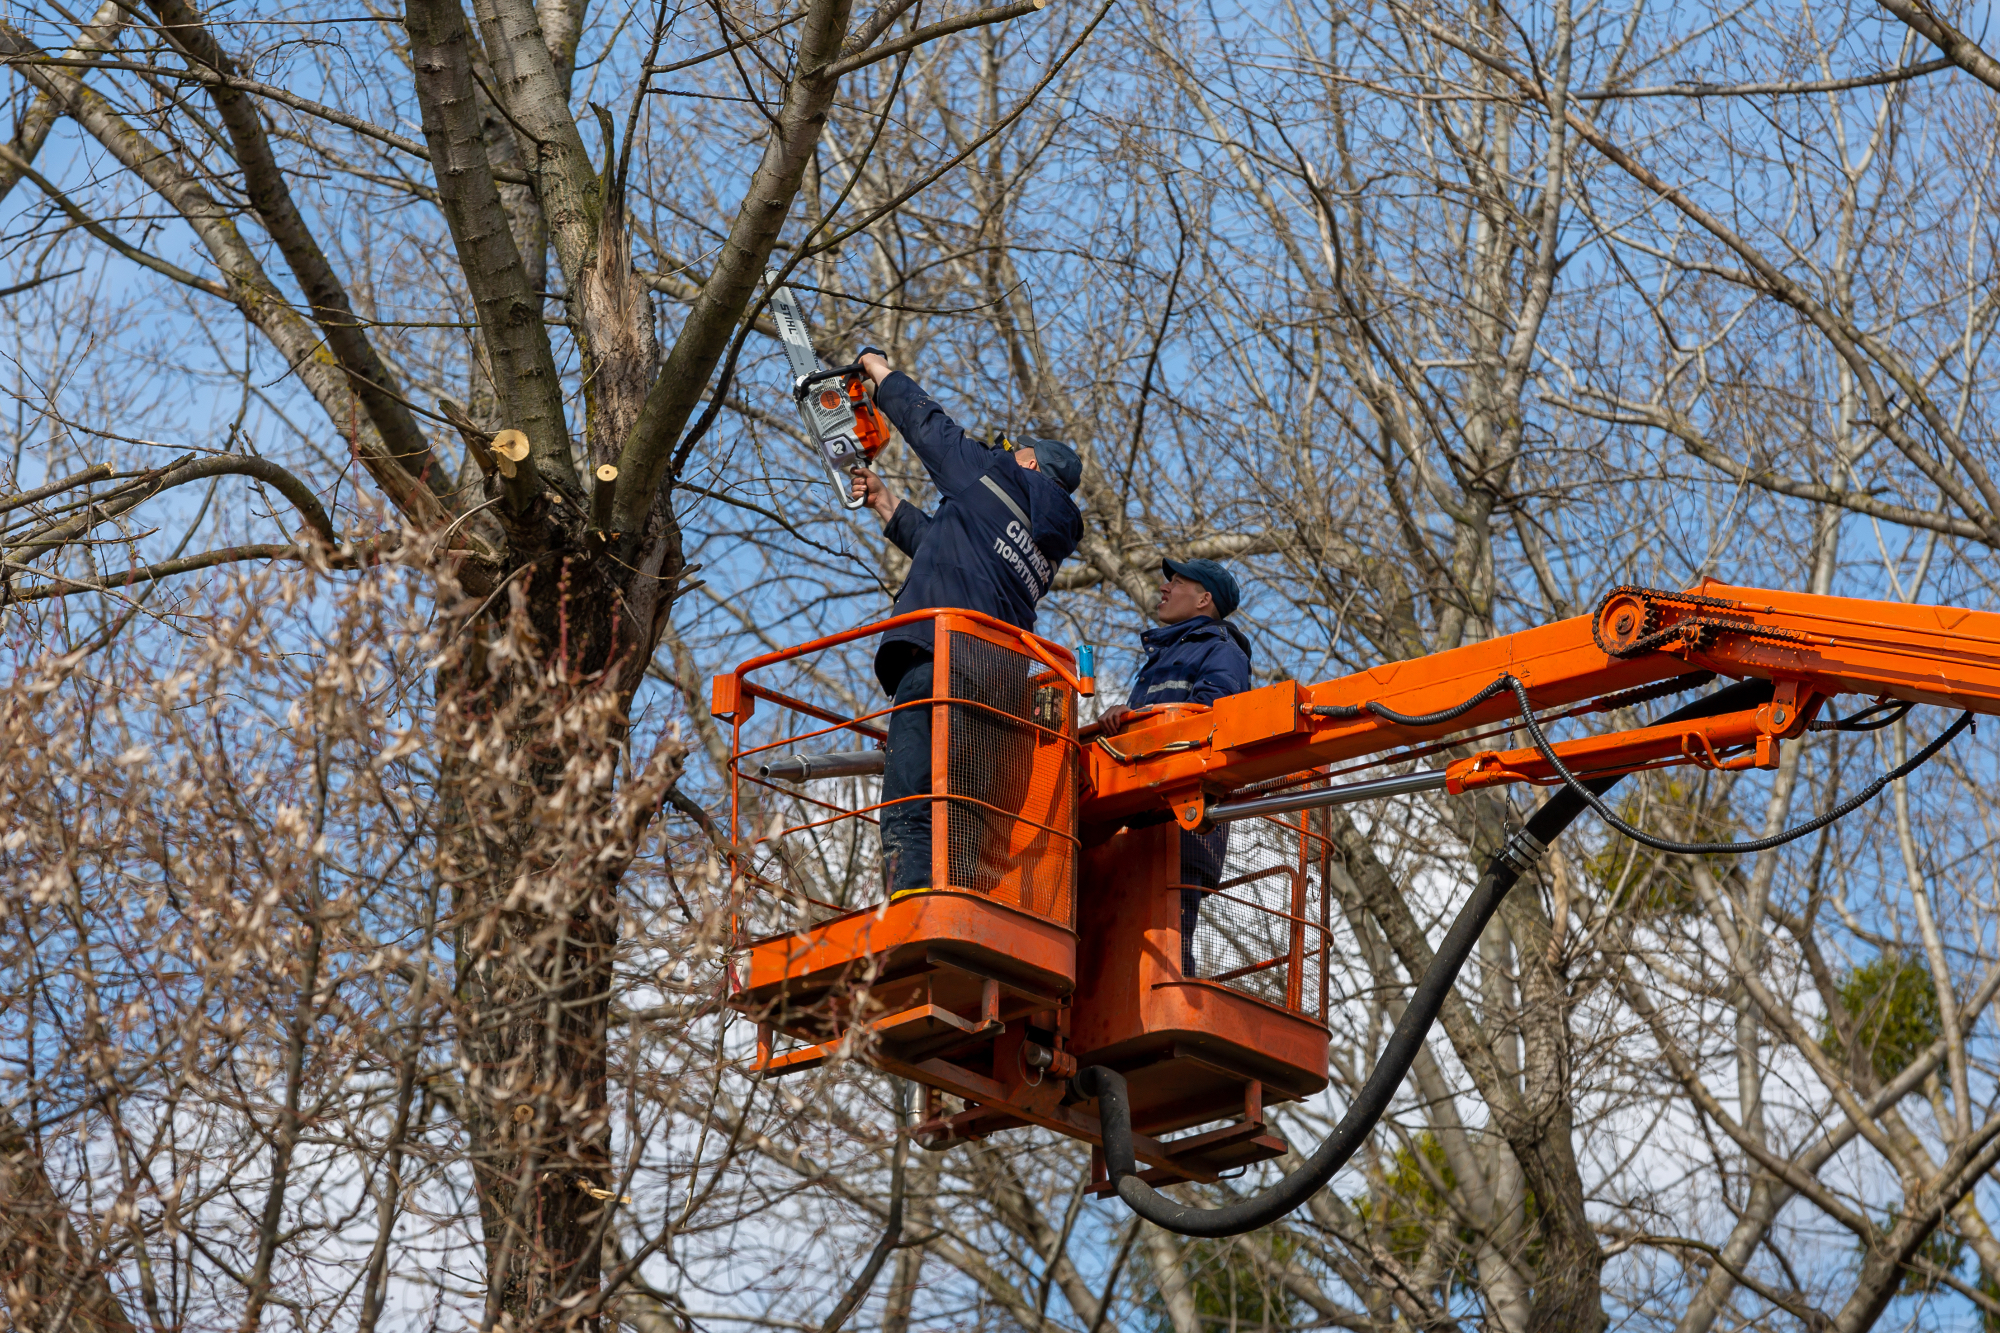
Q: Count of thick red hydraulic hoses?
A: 0